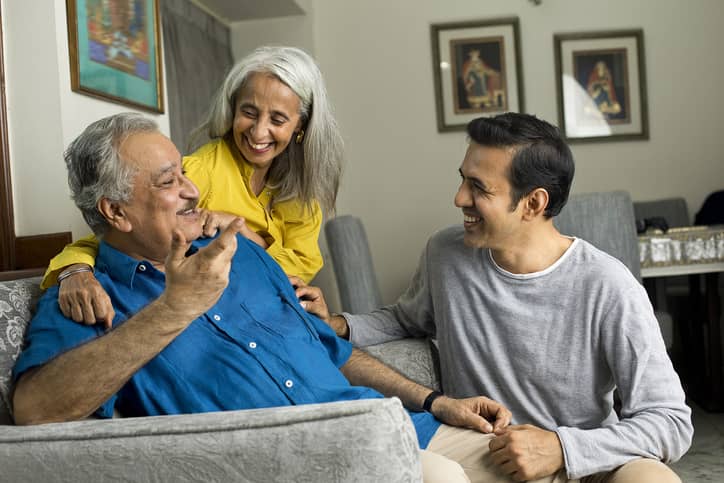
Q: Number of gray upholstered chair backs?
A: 3